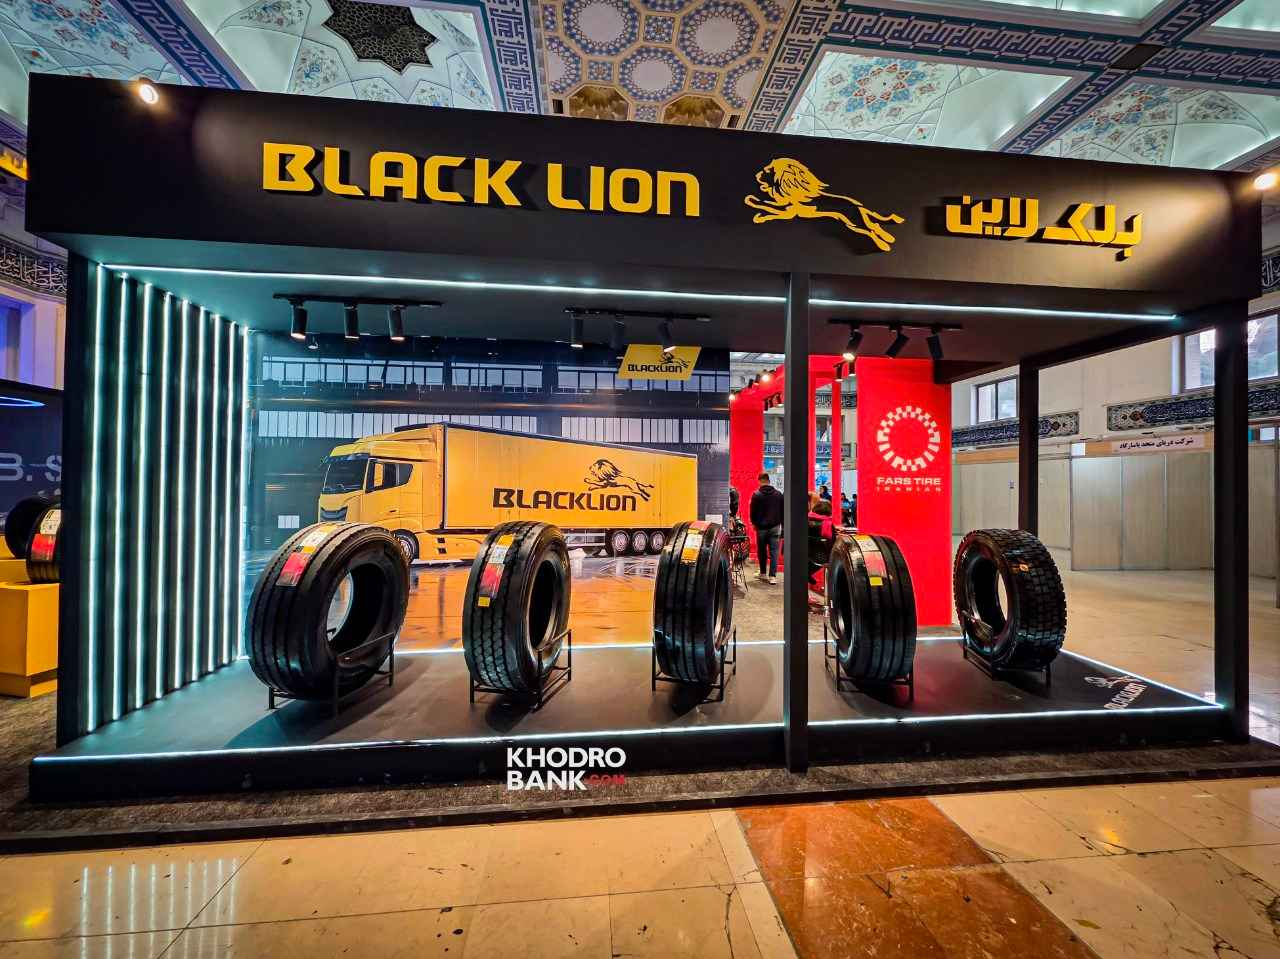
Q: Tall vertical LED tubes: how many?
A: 9